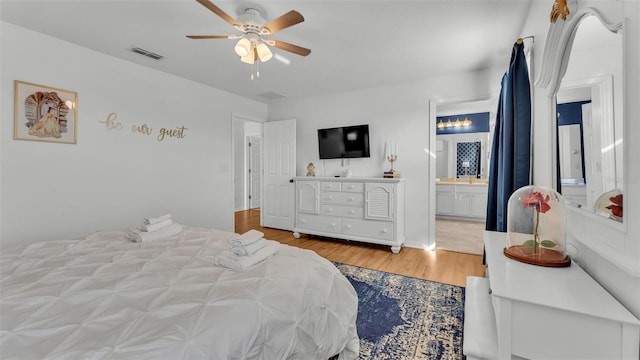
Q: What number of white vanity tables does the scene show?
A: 1